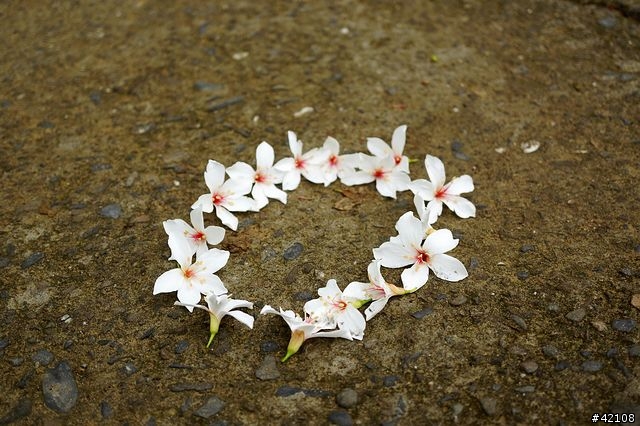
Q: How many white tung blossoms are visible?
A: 15